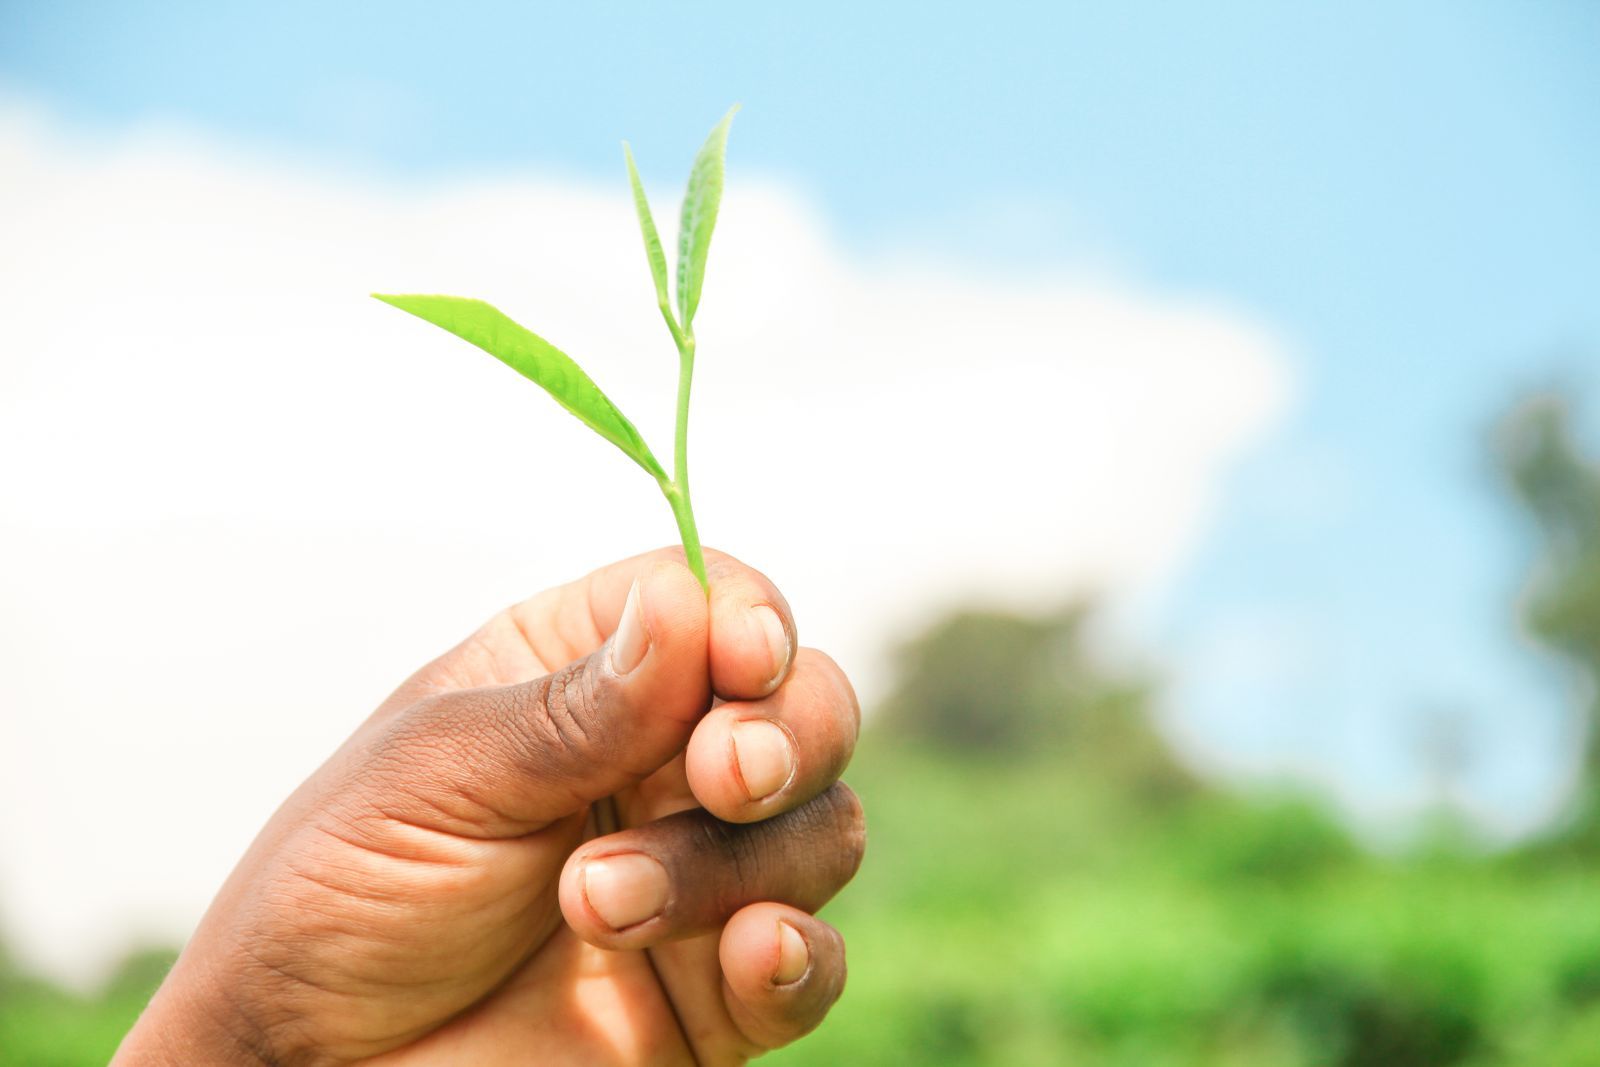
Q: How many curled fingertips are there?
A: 4